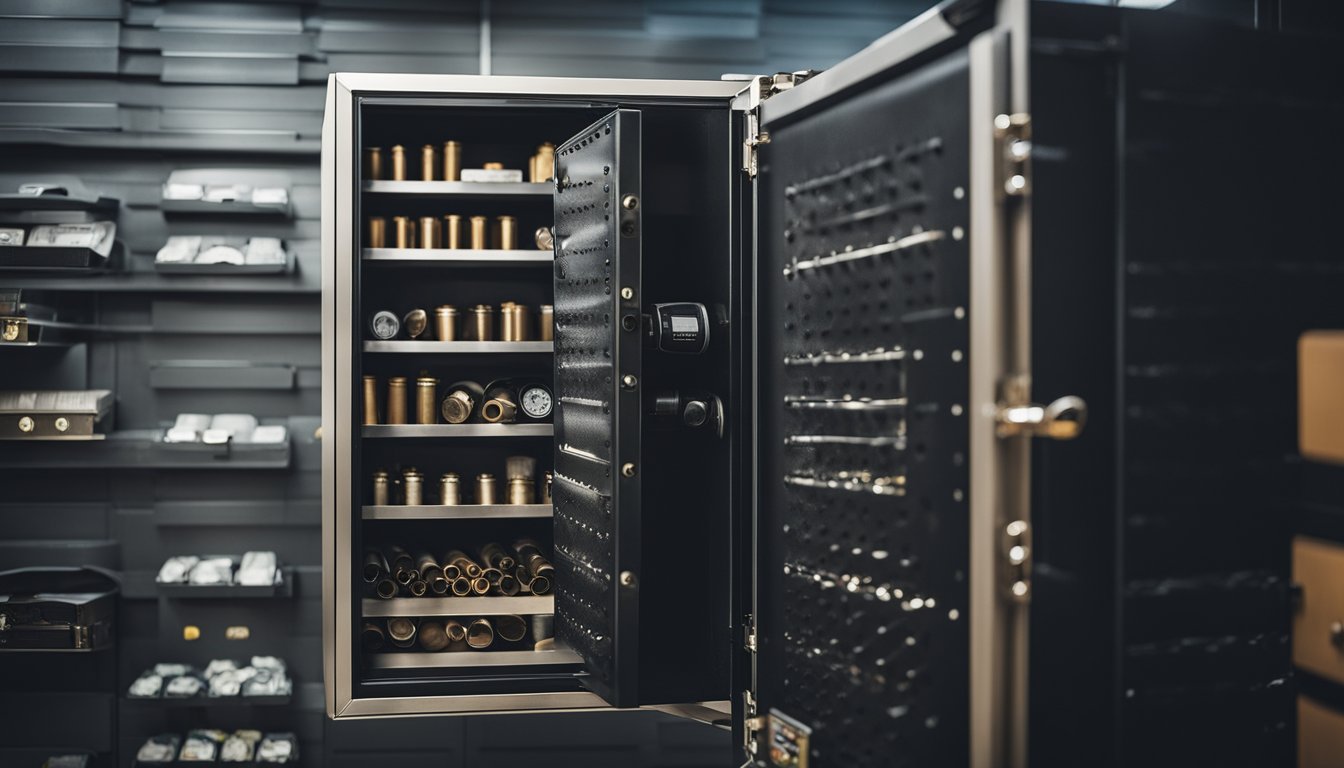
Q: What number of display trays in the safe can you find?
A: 7